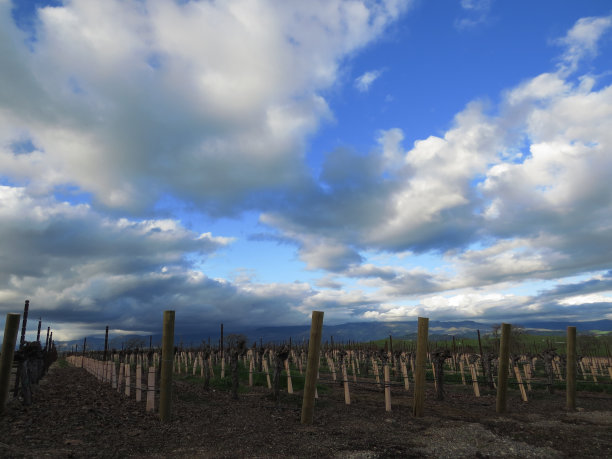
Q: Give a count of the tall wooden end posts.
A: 6